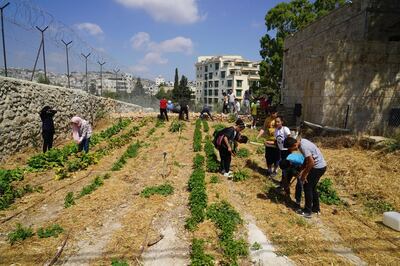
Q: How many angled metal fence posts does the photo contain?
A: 6